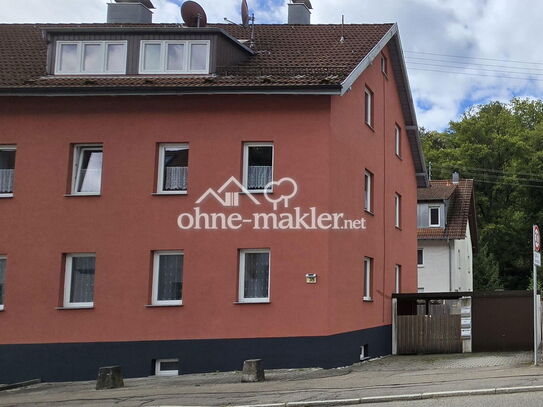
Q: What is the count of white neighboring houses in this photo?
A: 1